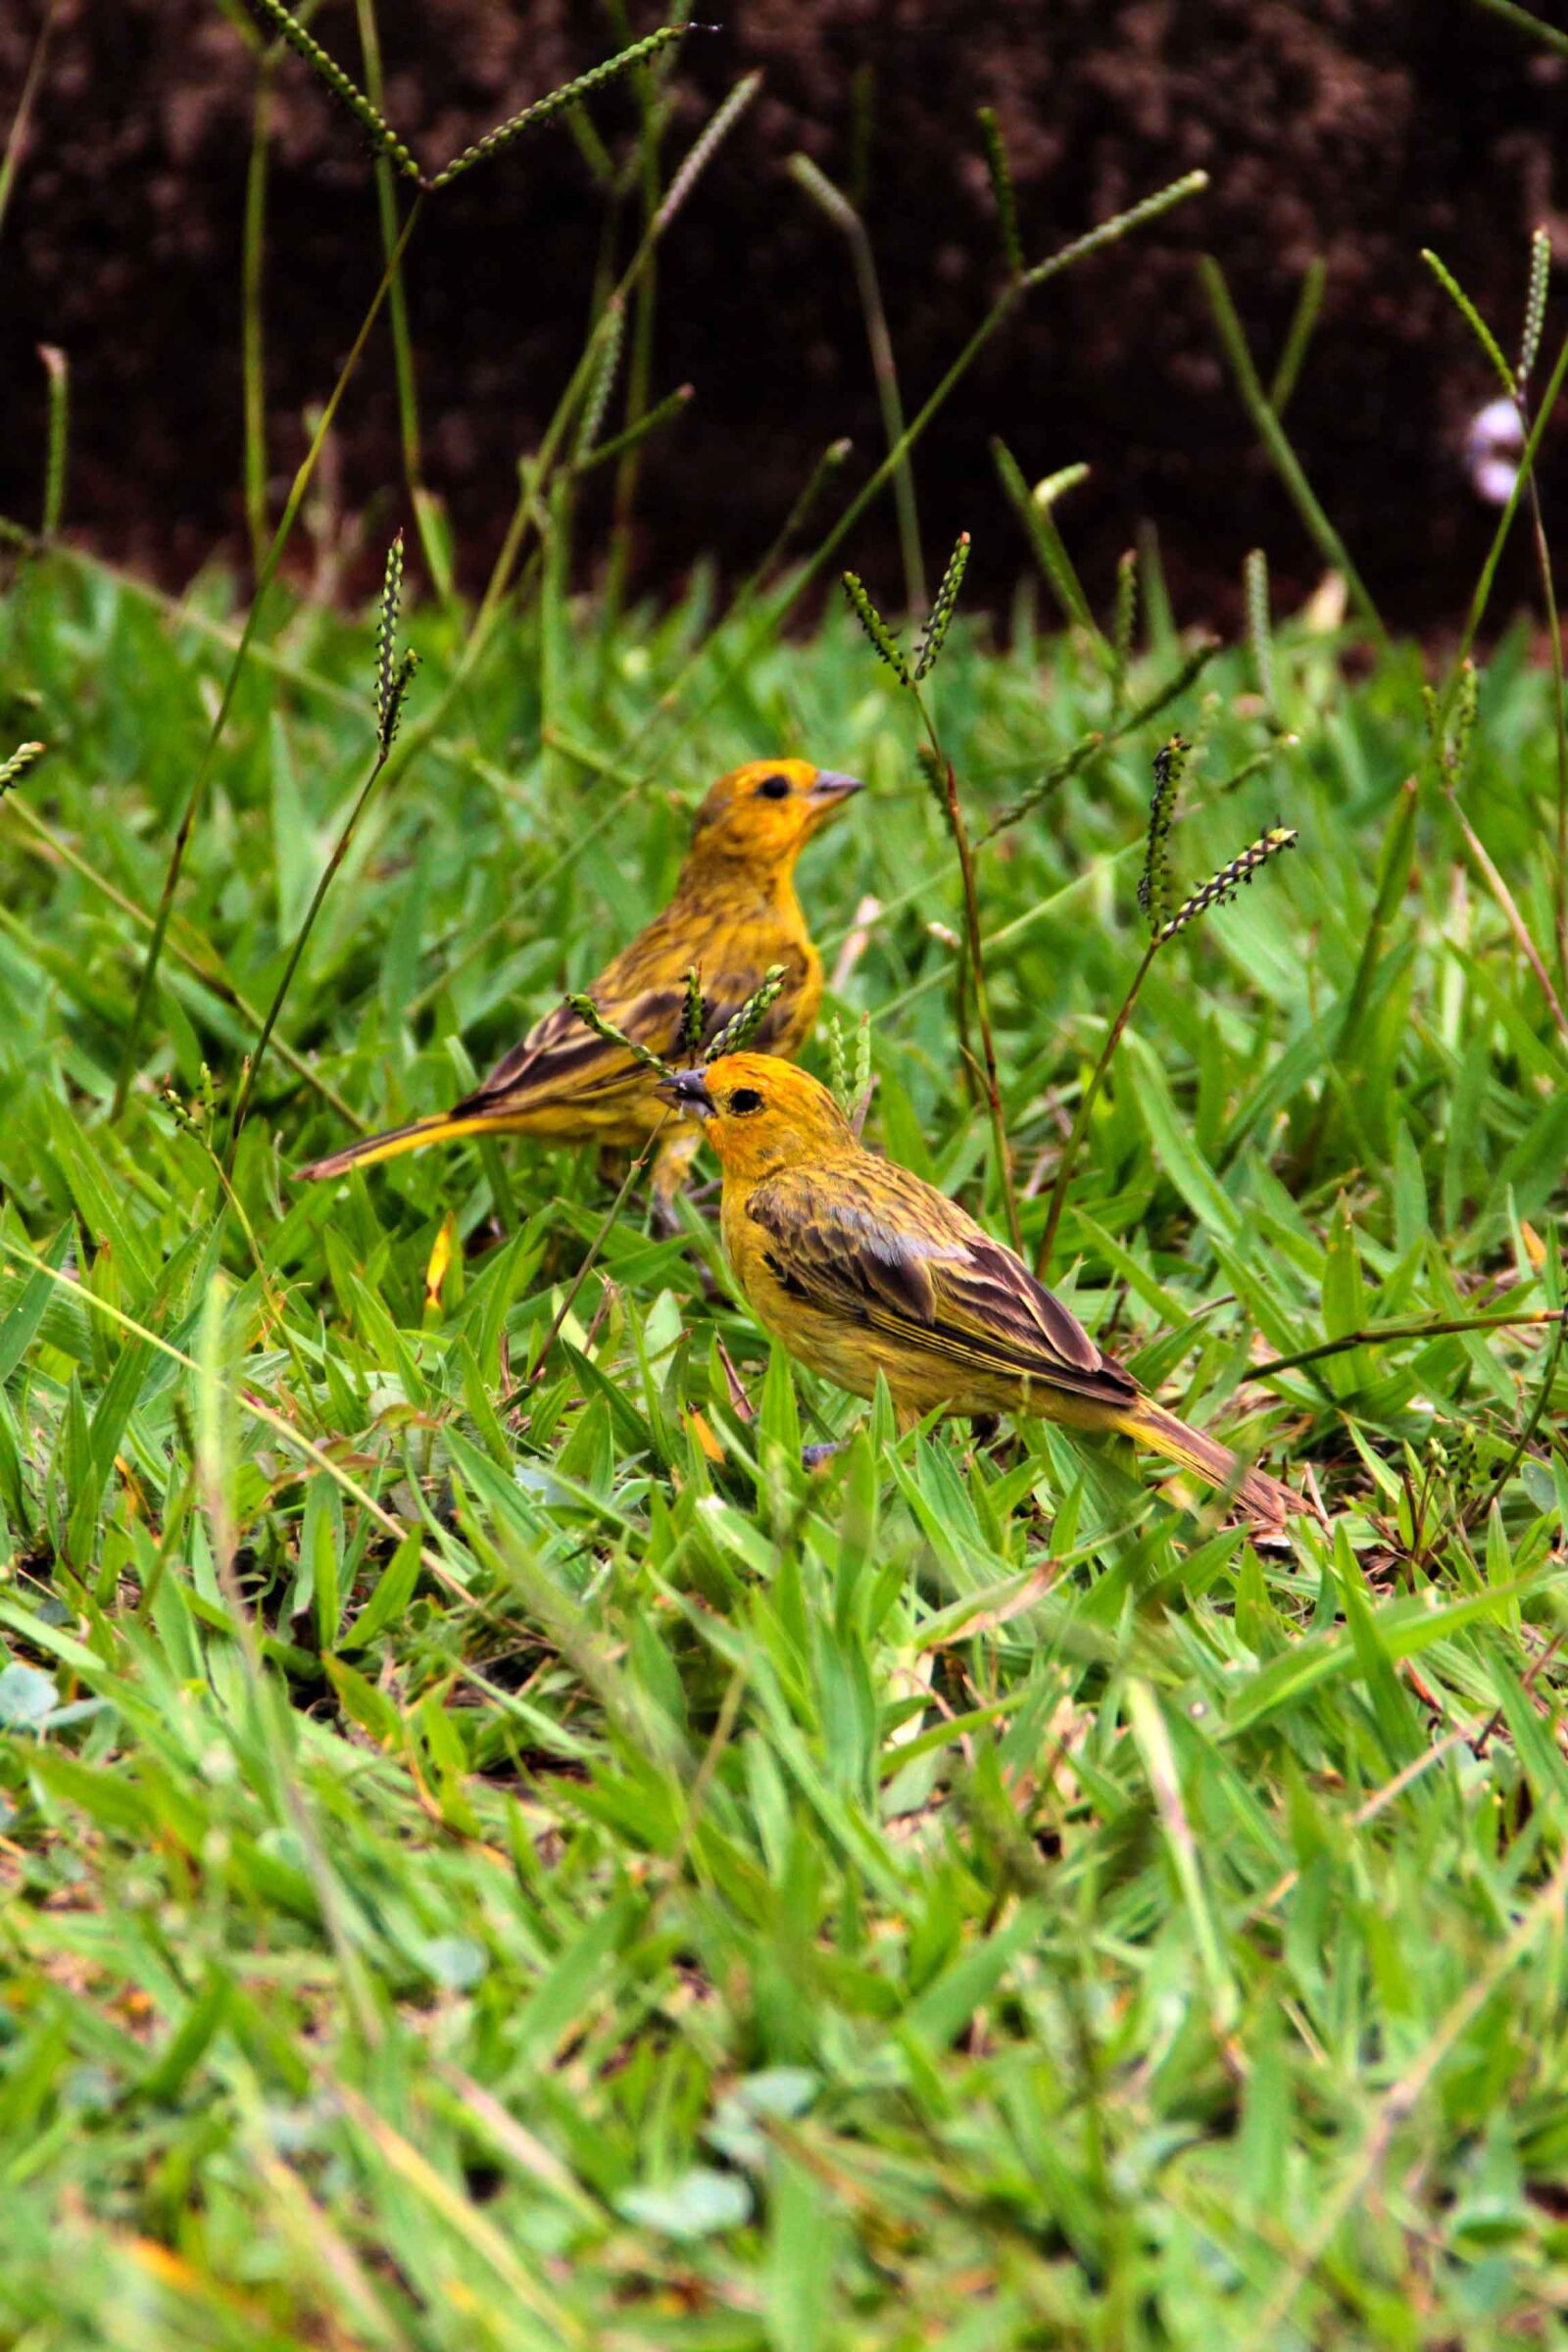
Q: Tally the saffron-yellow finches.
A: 2